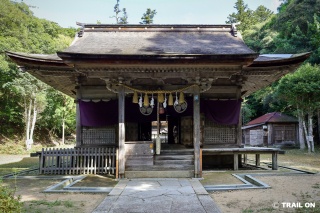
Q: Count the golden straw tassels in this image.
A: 5